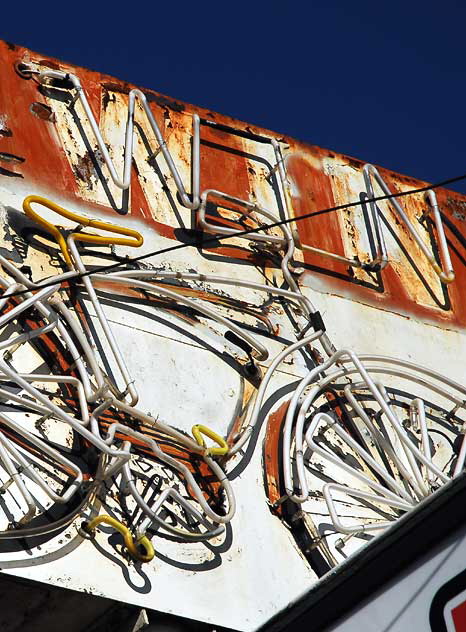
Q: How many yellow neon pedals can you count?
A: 2